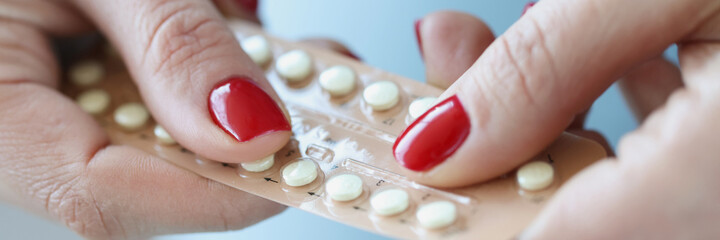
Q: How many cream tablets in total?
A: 15